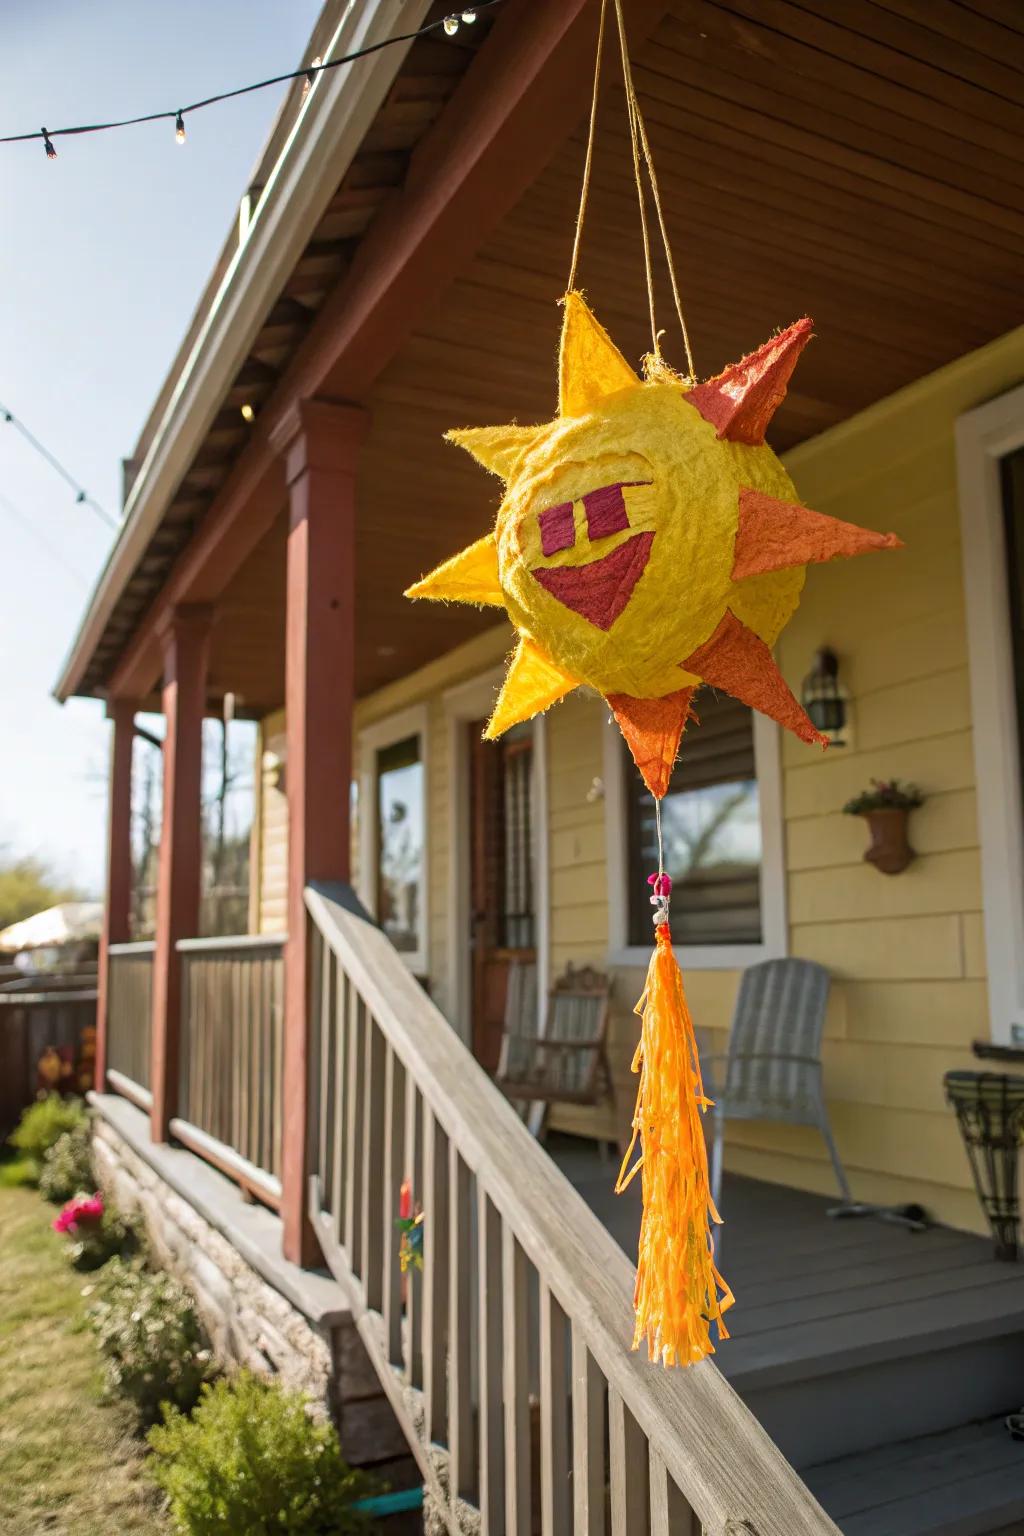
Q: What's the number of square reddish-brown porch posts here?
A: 3